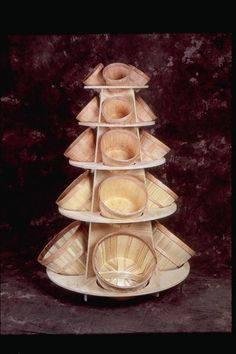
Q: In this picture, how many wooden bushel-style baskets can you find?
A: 15